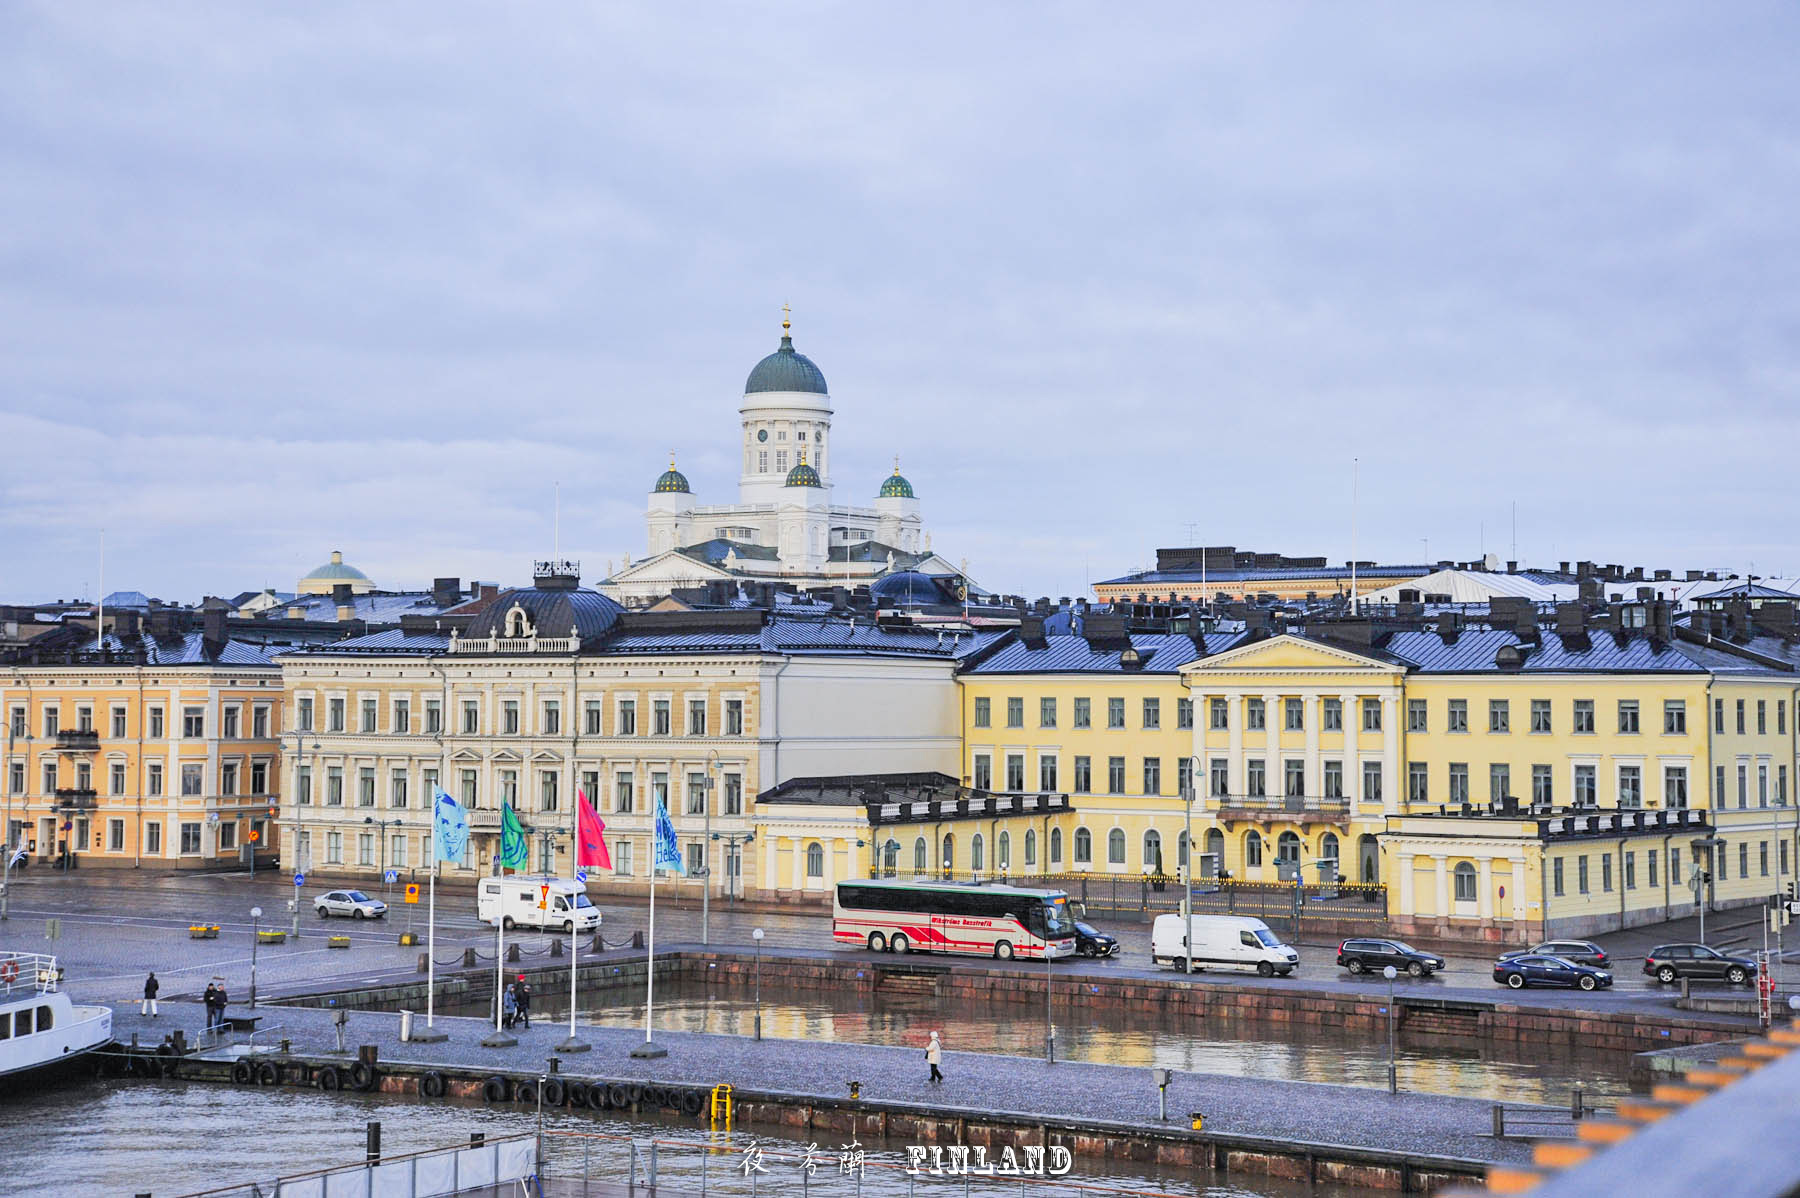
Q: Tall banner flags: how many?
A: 4